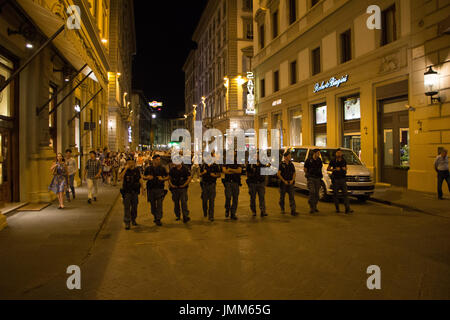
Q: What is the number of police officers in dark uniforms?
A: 9